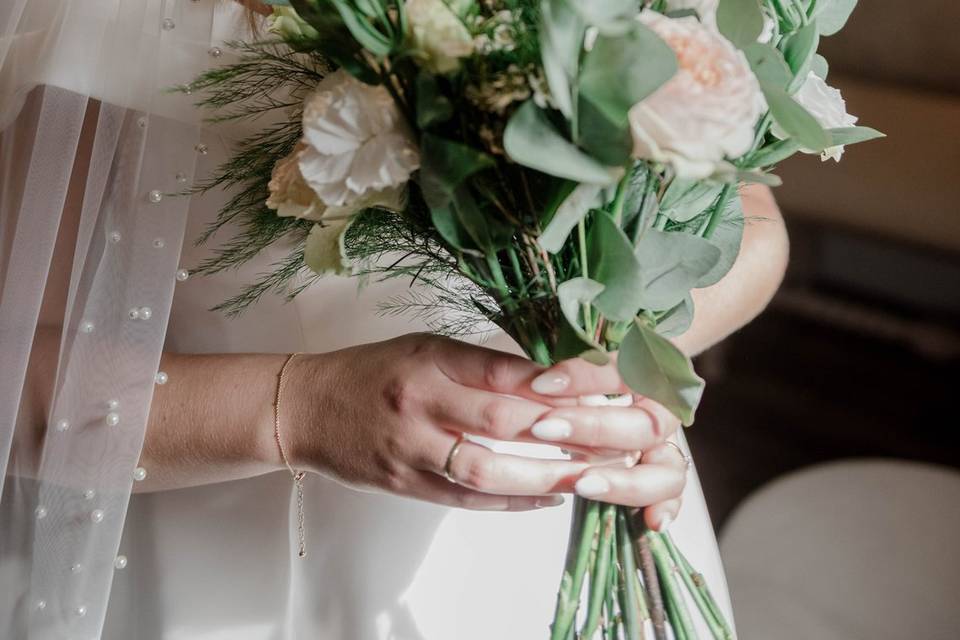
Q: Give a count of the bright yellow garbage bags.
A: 0